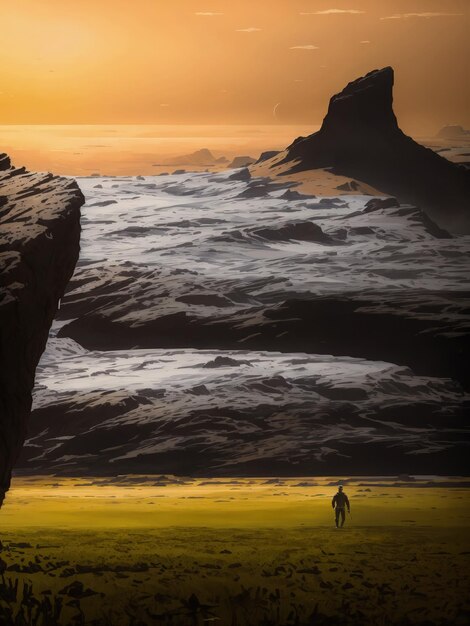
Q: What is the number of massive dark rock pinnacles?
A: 1